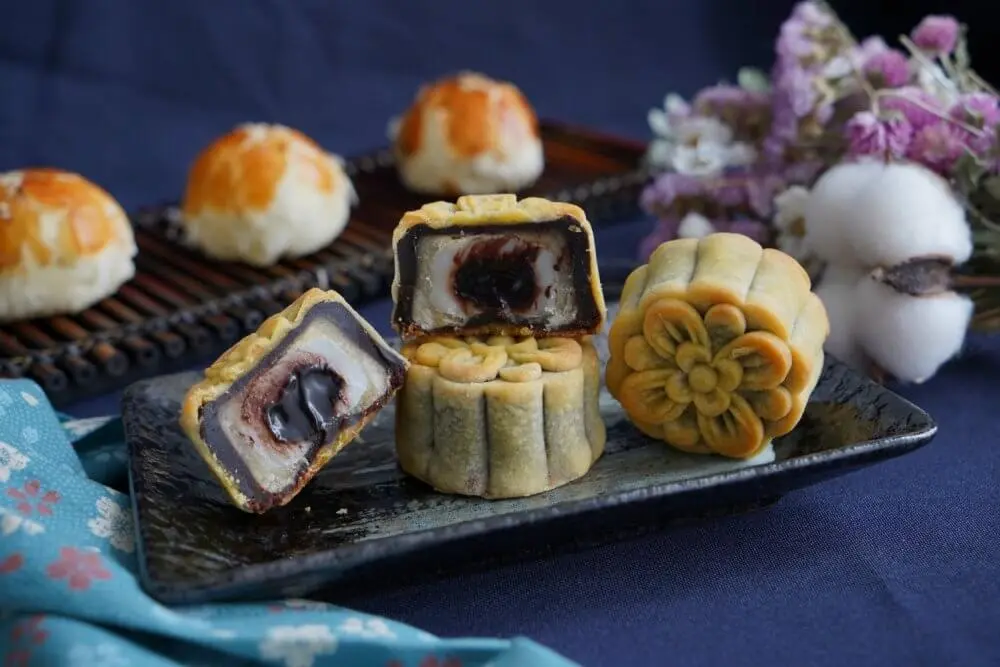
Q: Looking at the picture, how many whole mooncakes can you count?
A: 2